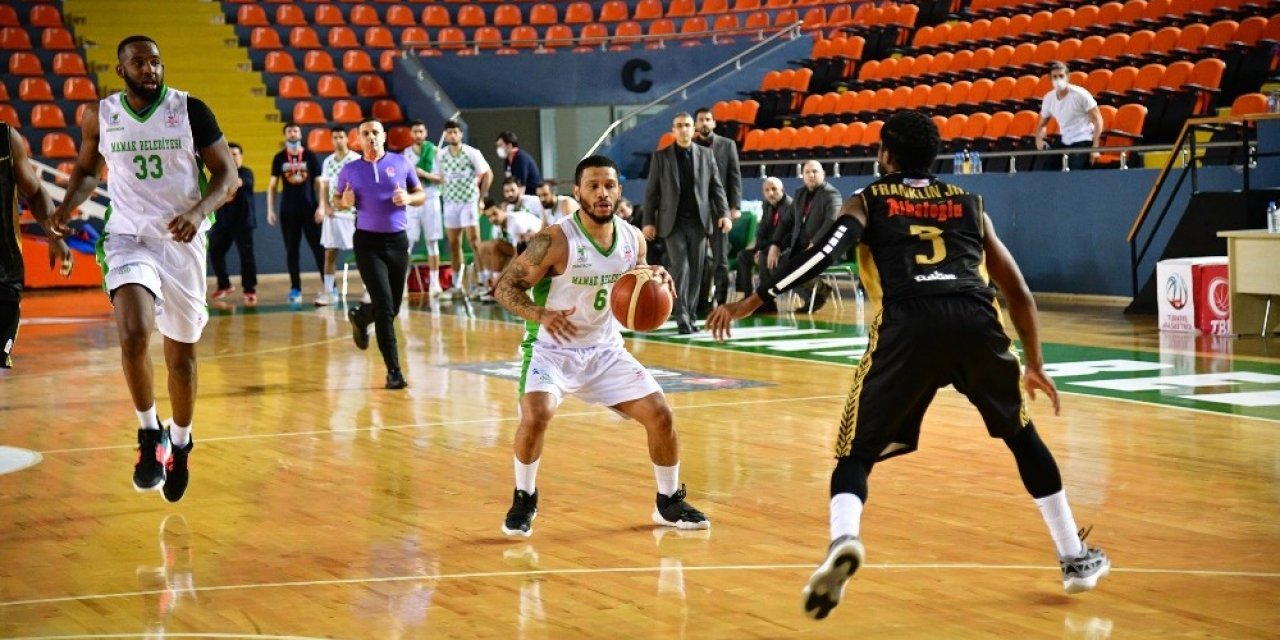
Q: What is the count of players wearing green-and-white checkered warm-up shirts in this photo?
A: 2